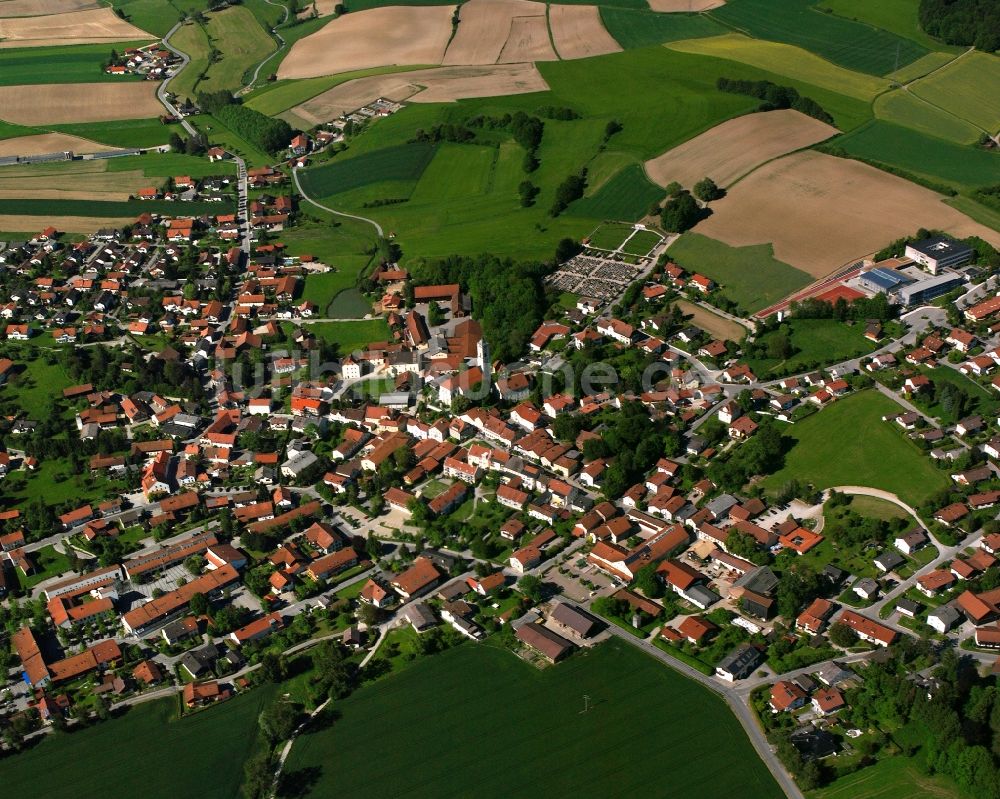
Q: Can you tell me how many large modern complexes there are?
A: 1